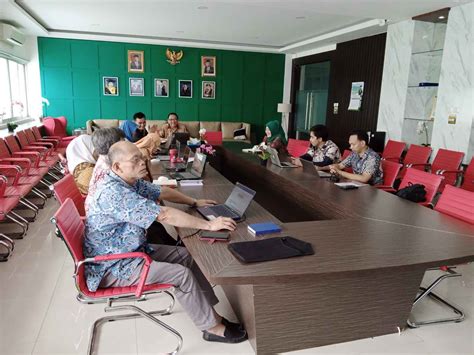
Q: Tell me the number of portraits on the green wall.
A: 7